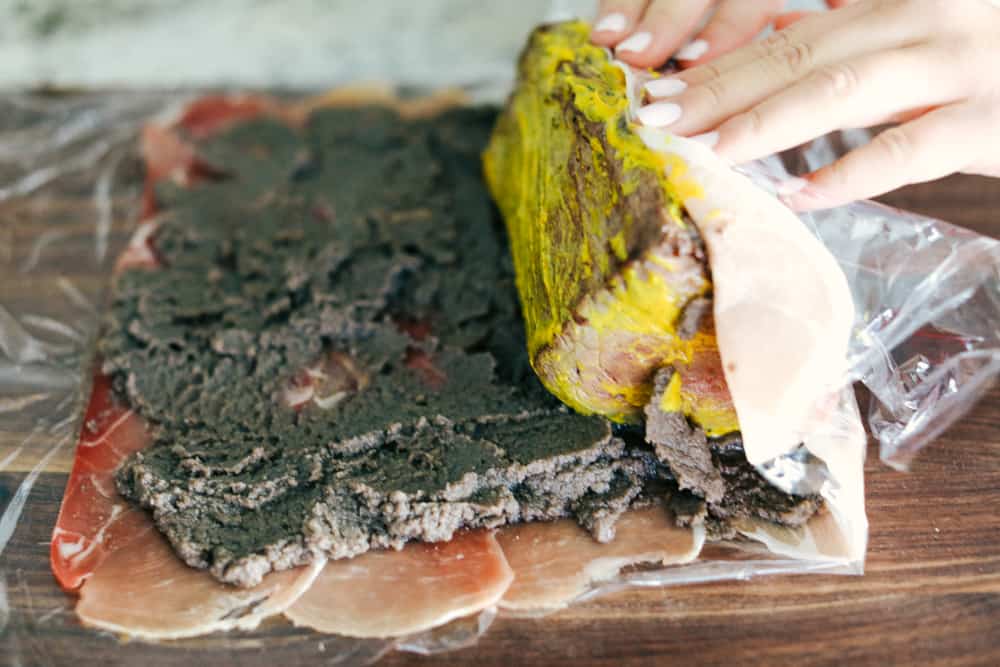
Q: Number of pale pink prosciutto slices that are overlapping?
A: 3